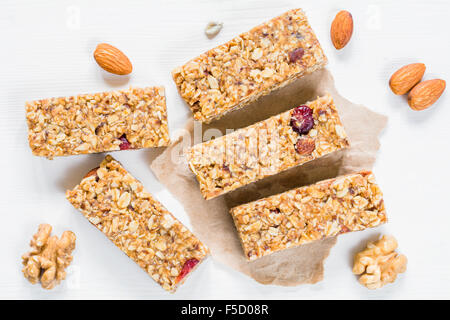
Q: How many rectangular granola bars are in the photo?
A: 5